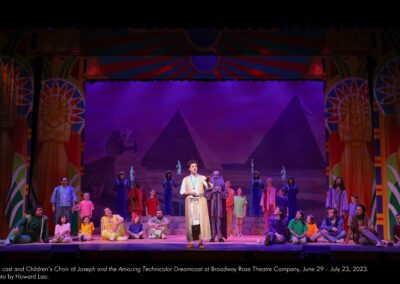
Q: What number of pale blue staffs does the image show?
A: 4